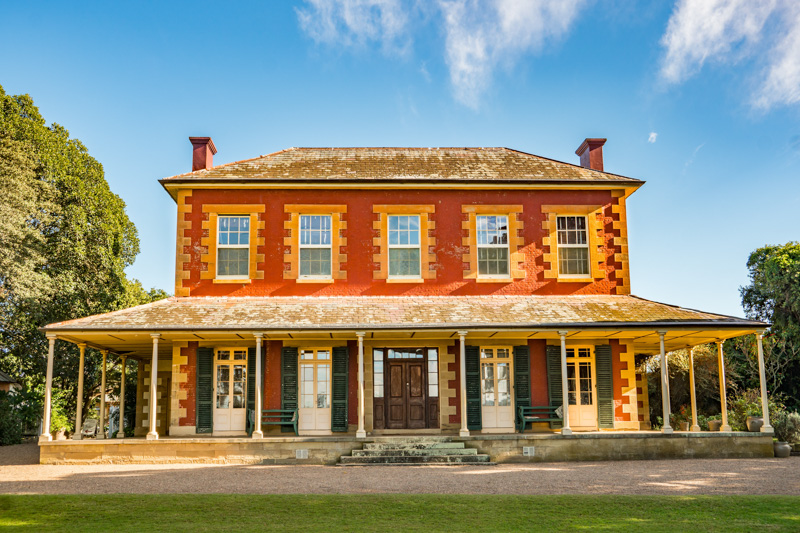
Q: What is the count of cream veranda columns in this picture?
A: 14